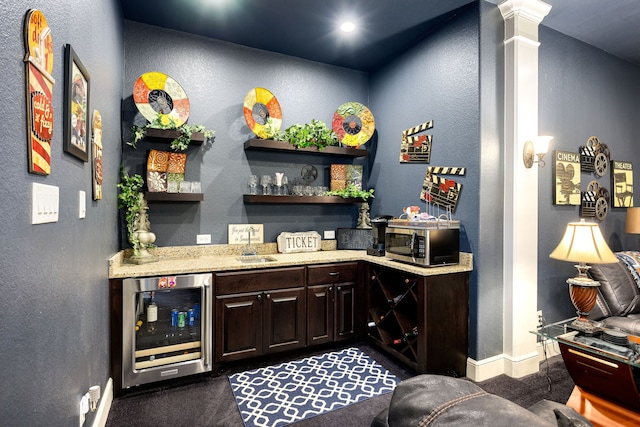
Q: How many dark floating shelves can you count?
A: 4